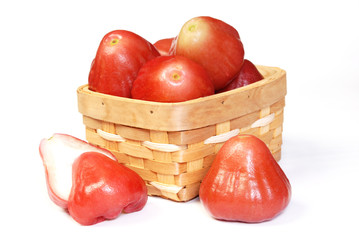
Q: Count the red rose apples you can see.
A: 7